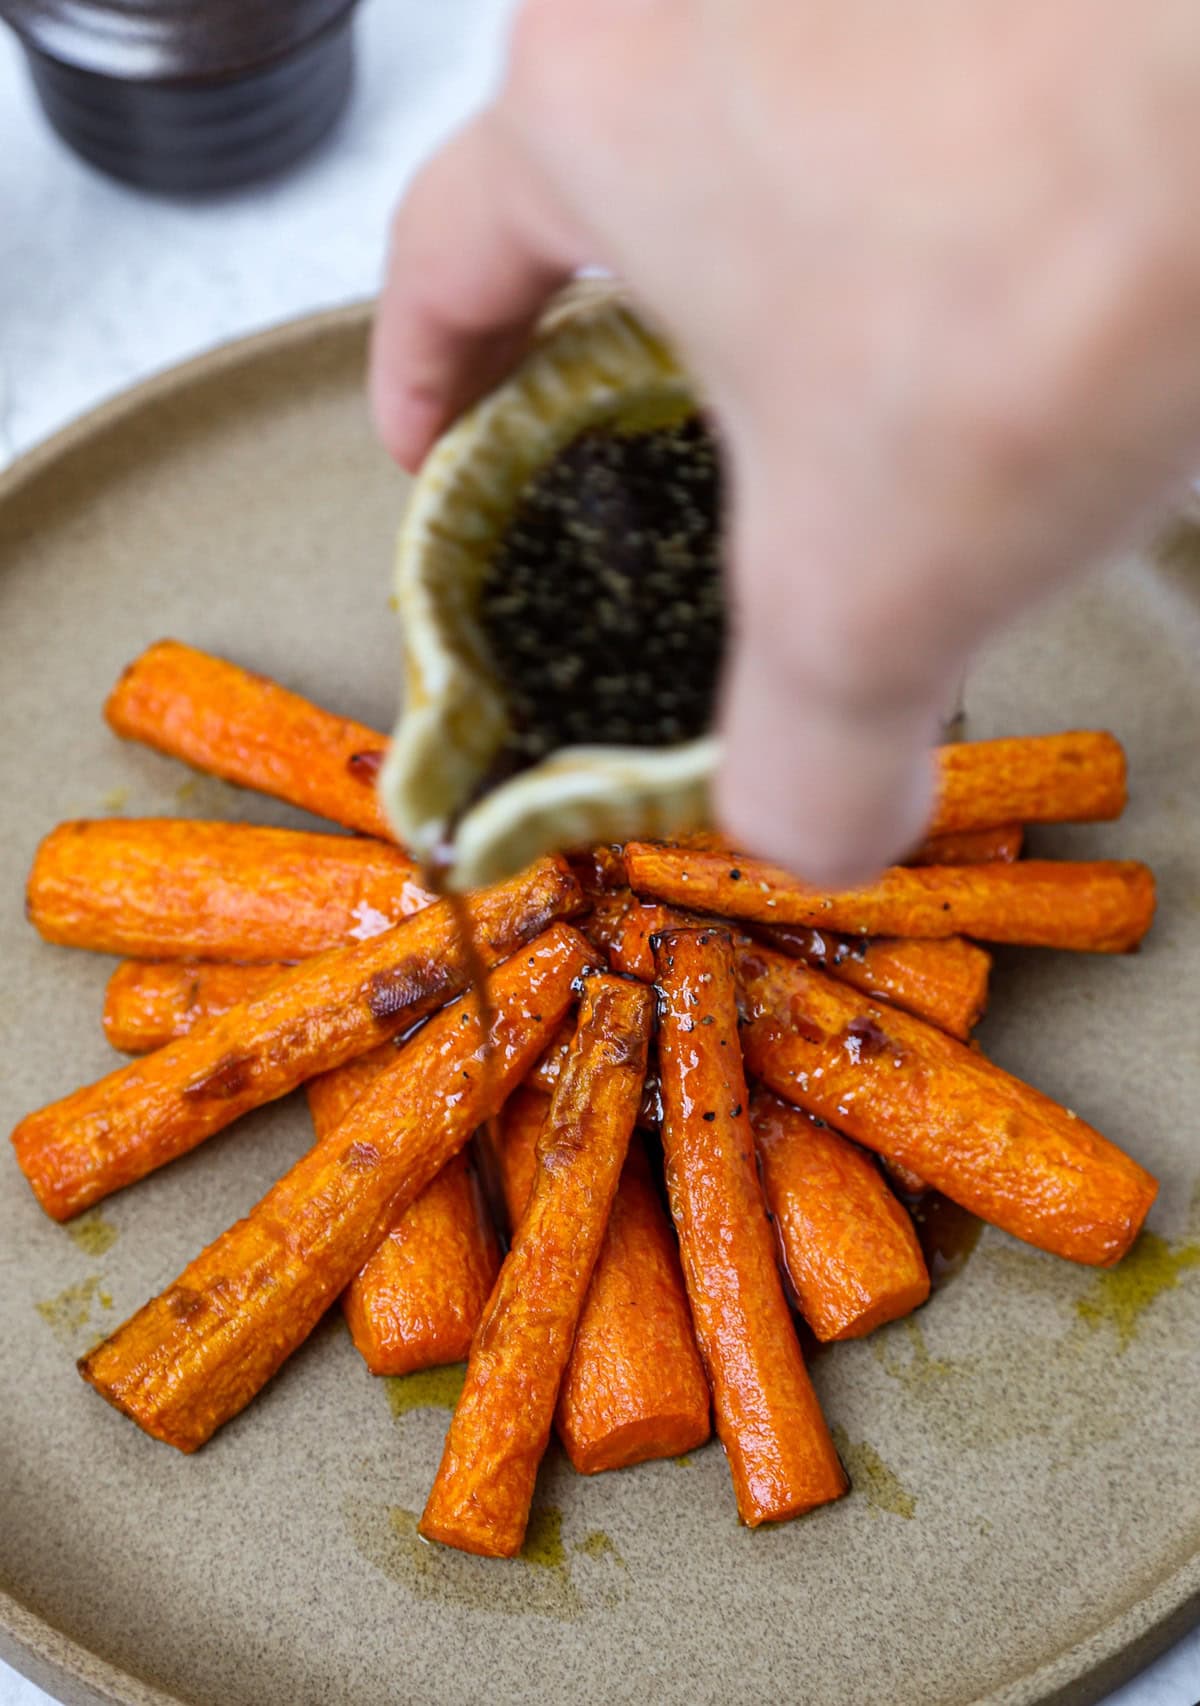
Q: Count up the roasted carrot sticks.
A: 15